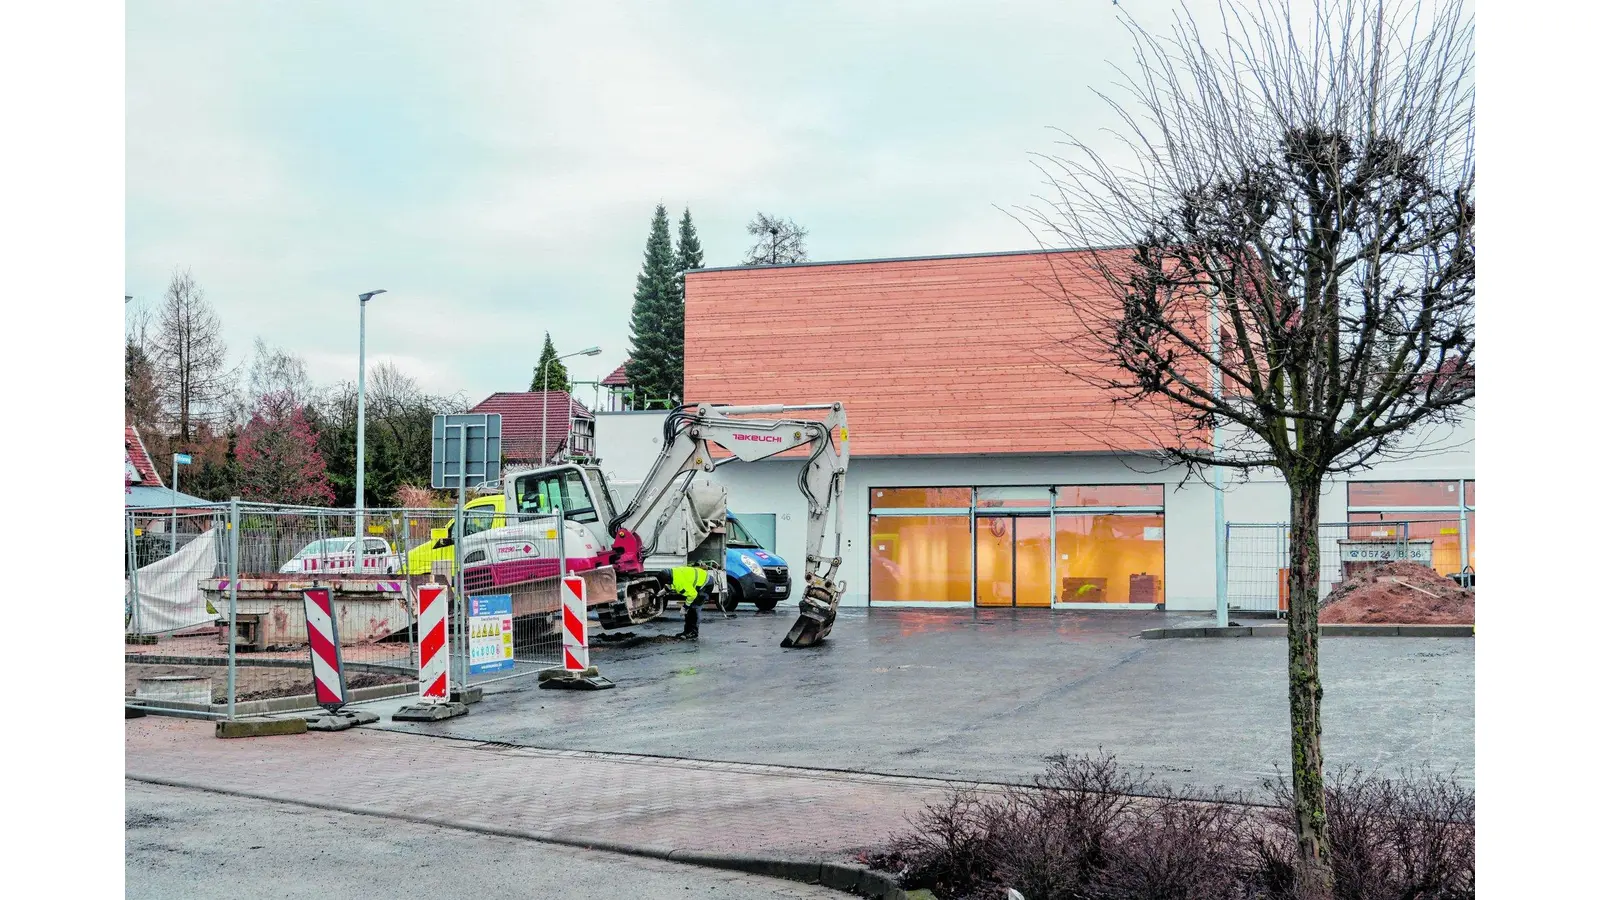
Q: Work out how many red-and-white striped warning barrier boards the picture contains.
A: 3